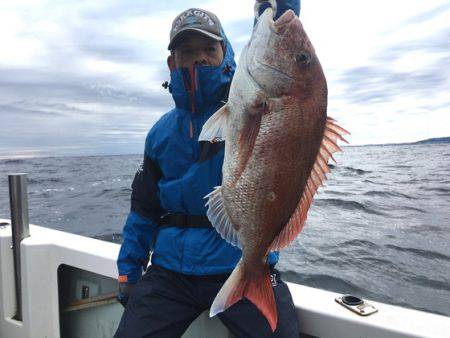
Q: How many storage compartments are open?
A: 1